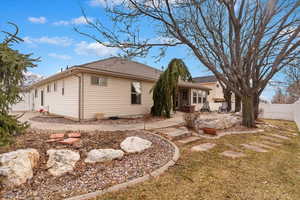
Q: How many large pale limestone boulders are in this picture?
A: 4